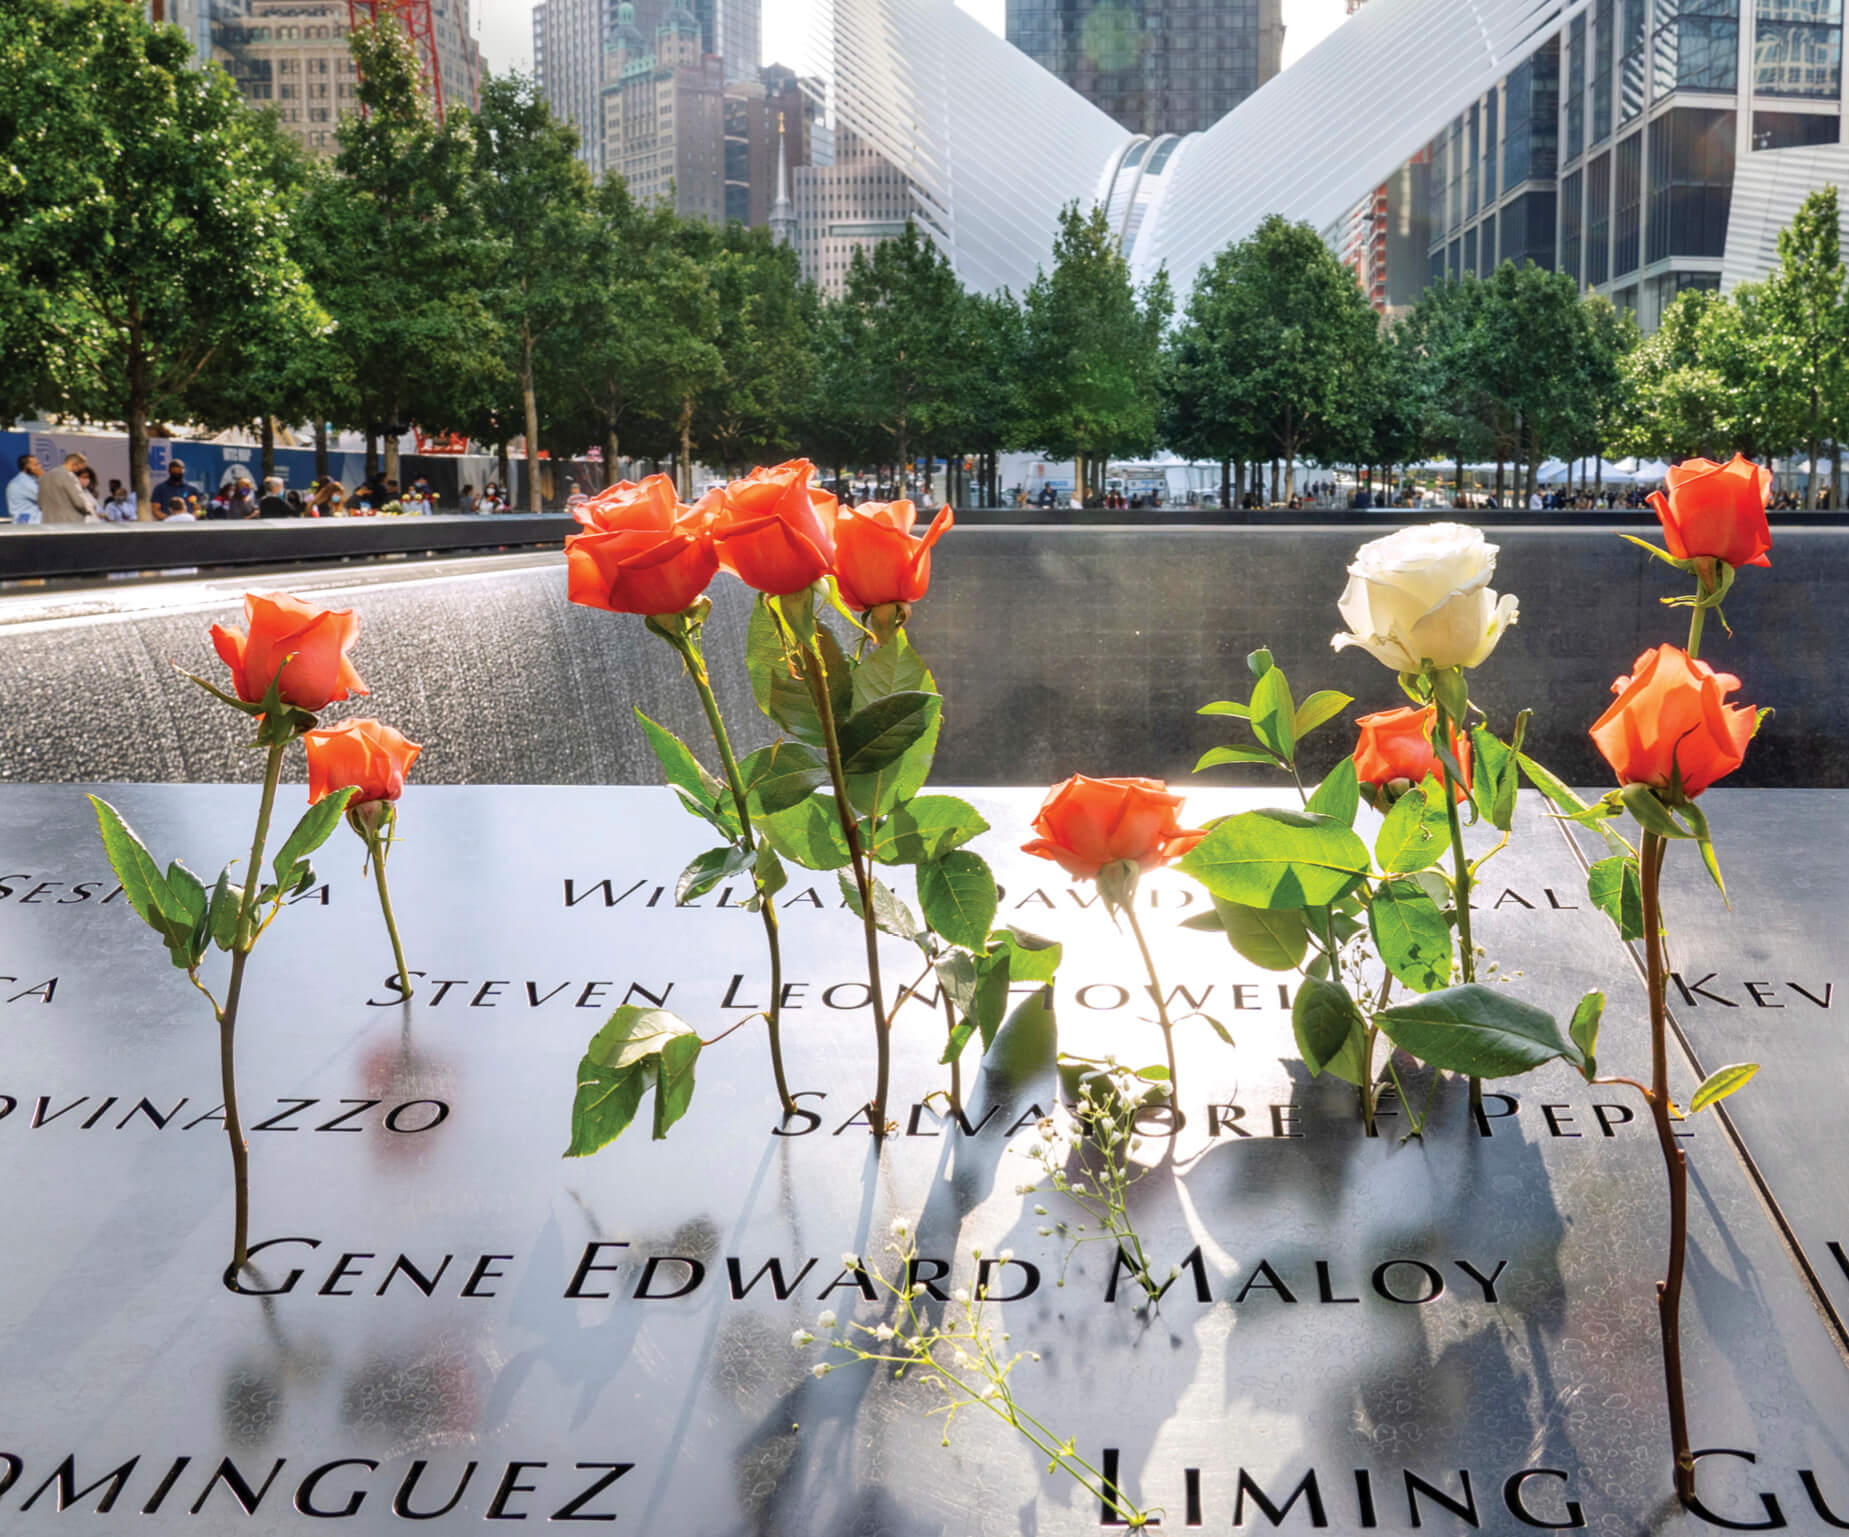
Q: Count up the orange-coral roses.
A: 9